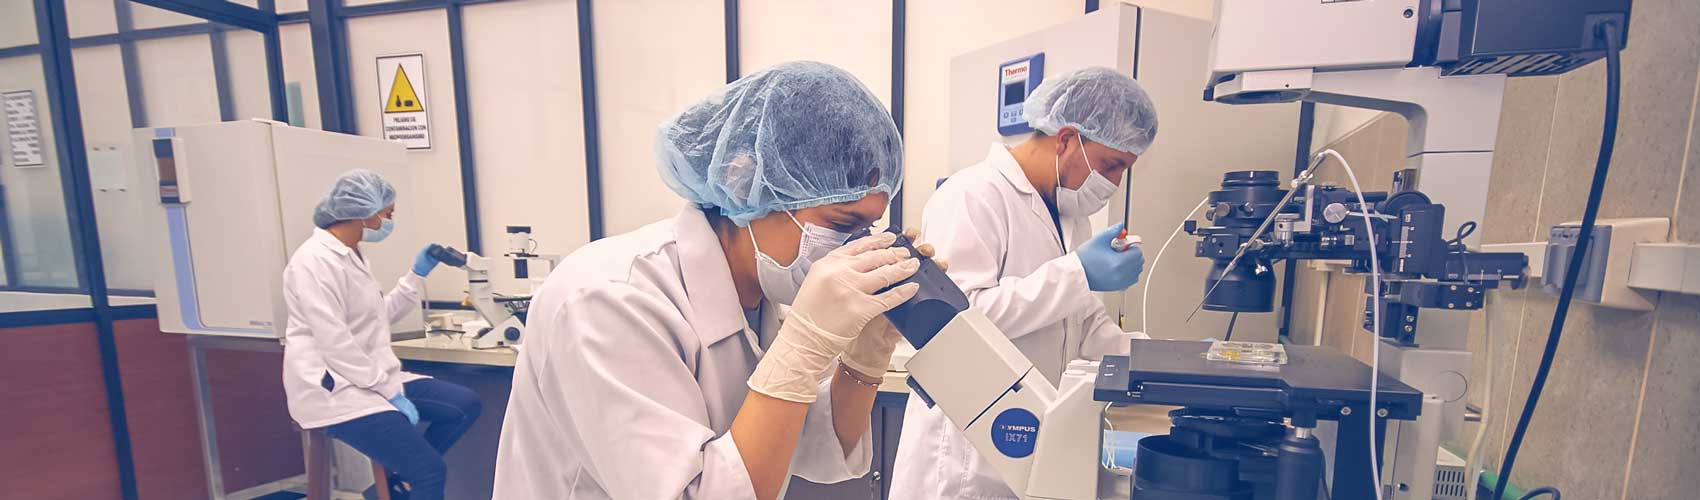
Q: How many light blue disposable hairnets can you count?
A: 3